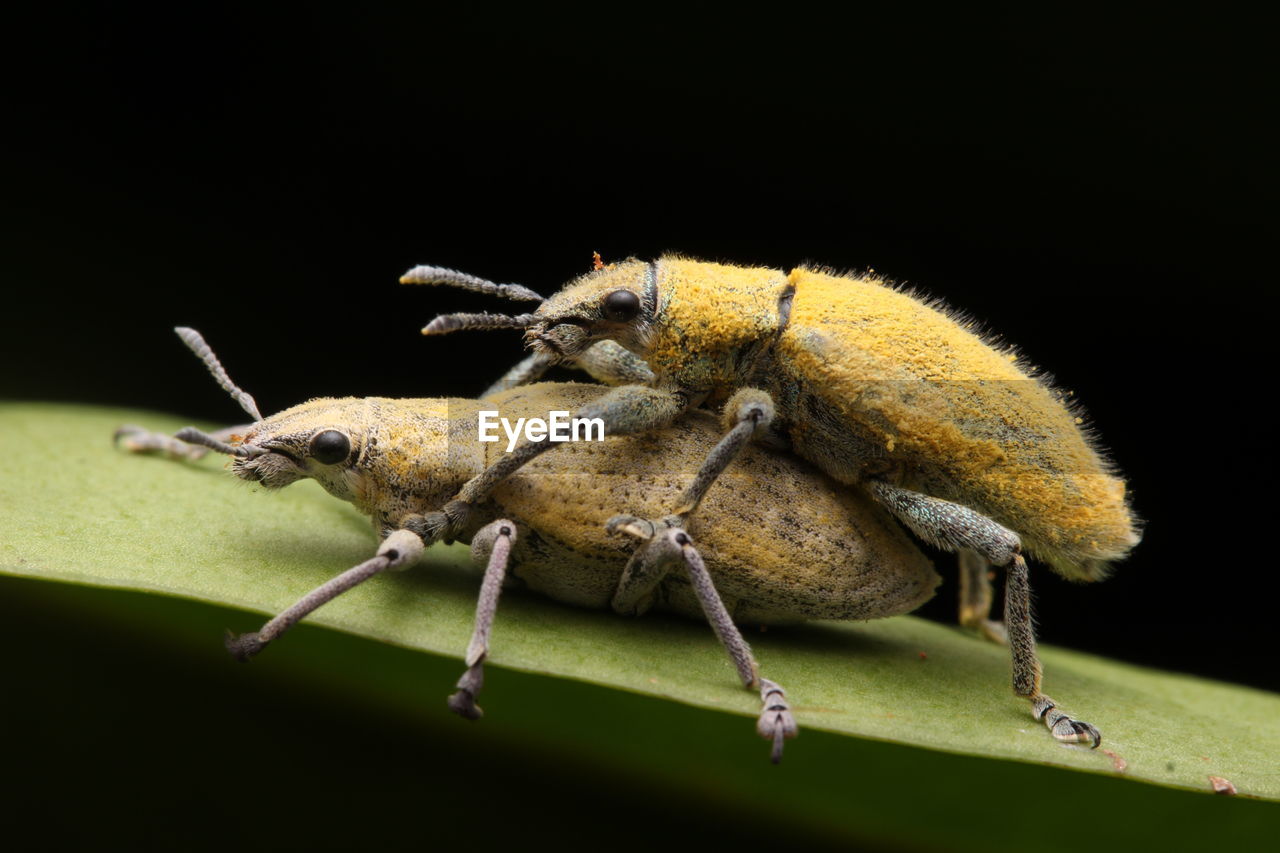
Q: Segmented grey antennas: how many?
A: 4